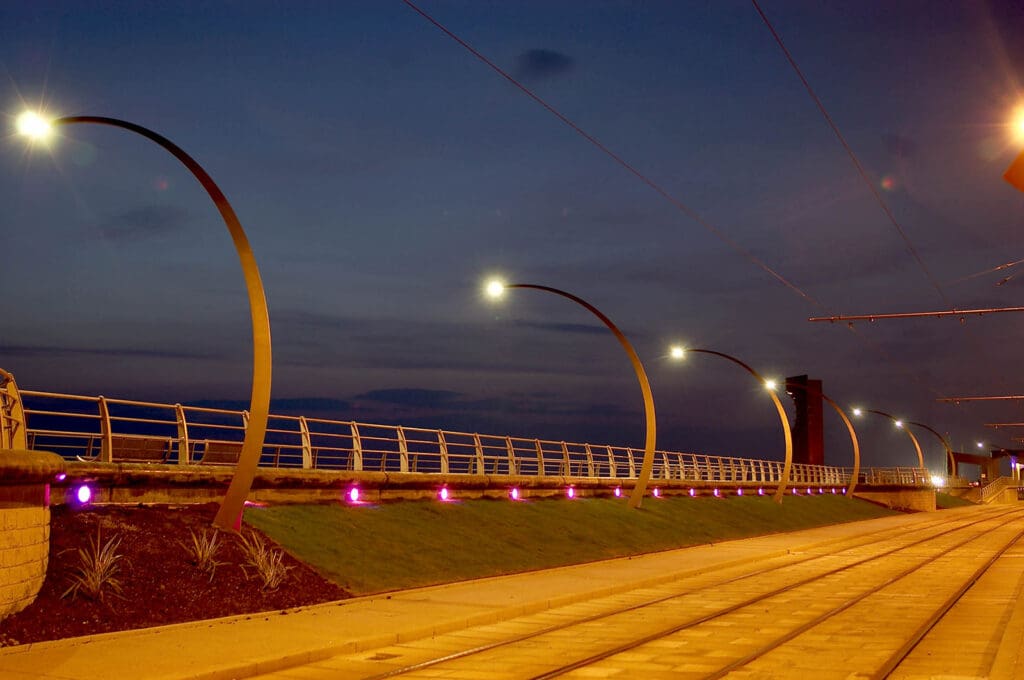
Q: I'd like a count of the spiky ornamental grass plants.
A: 3